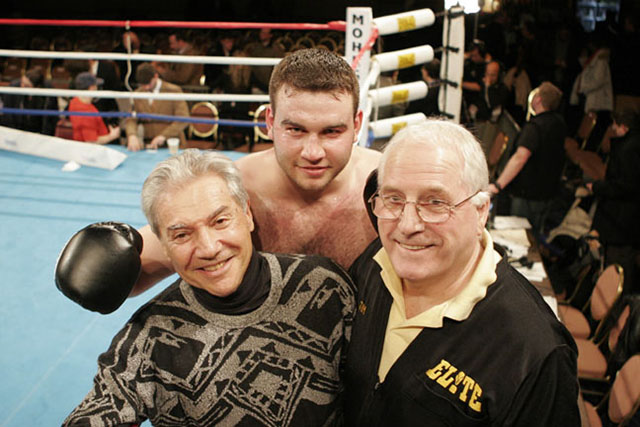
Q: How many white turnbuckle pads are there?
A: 4